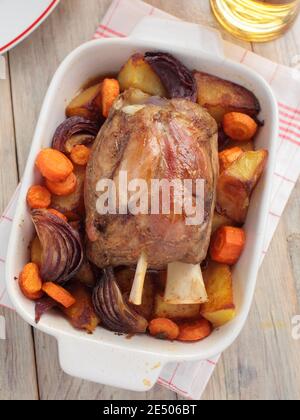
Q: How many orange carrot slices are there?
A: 13